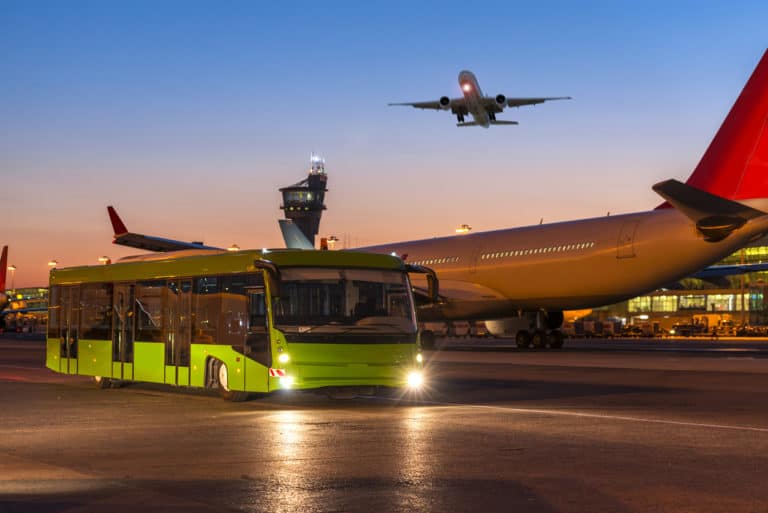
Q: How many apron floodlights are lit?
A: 6